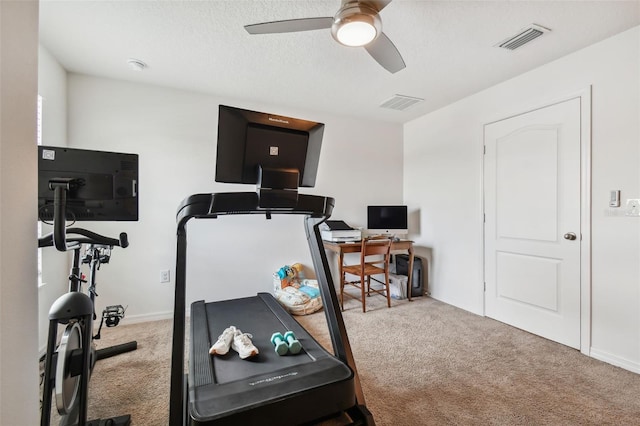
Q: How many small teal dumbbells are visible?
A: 2